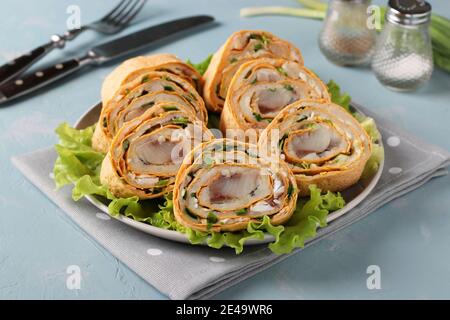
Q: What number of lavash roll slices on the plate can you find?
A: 7